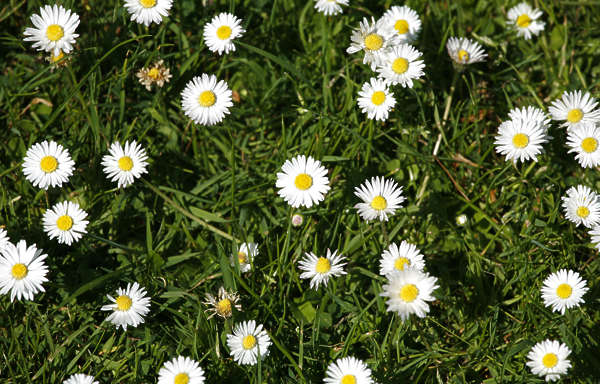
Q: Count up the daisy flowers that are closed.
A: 2